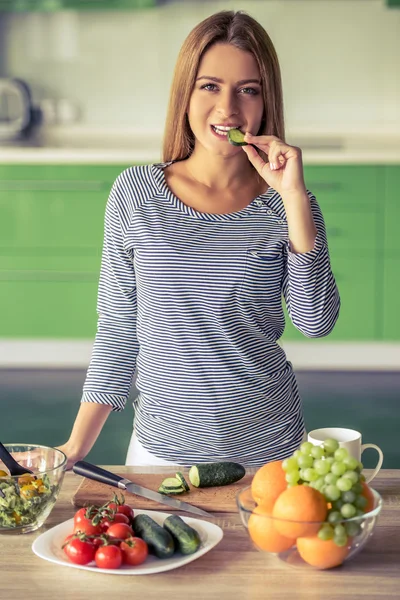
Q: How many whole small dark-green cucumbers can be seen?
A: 2